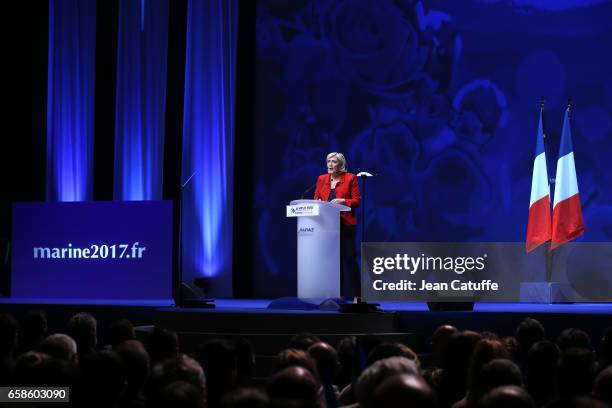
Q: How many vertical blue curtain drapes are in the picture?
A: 3